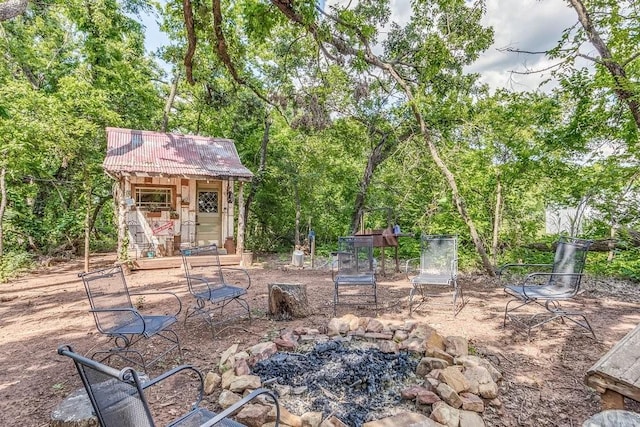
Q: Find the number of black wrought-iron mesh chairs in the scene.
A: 6